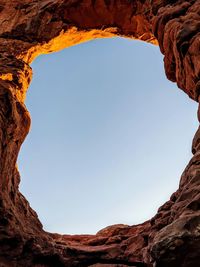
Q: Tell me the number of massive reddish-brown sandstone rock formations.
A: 1